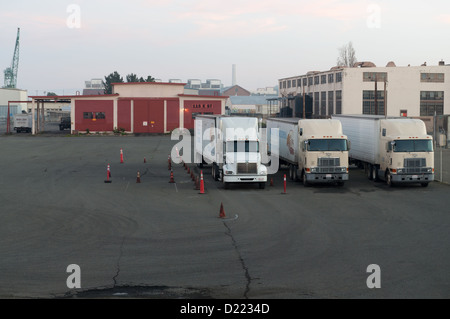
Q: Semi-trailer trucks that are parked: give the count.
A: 3